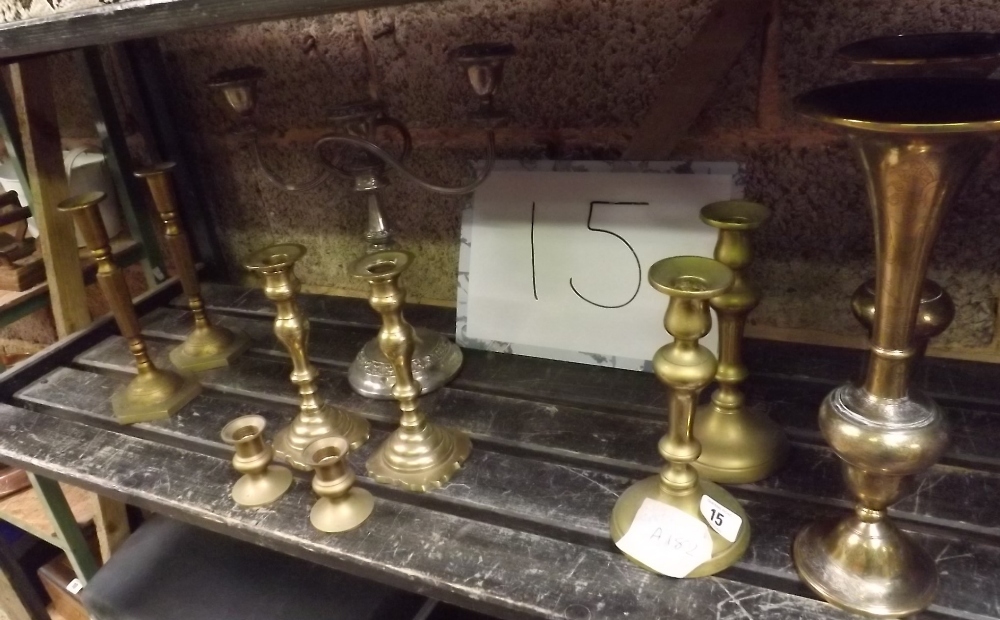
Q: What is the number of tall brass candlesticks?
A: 6